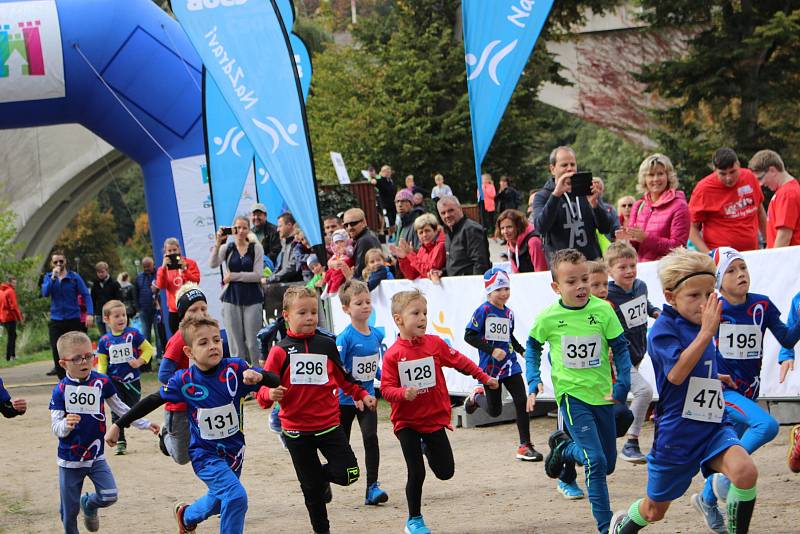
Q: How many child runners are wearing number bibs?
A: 11